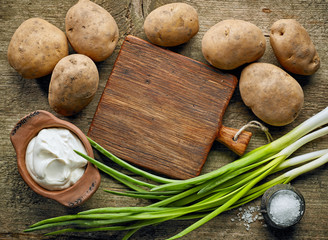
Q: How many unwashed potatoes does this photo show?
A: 7